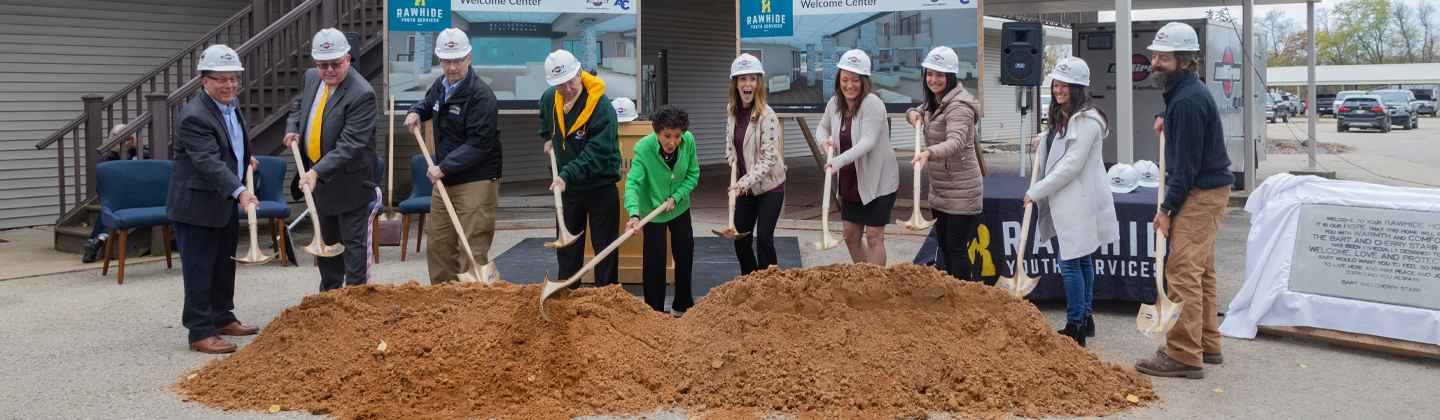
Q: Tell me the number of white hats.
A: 12